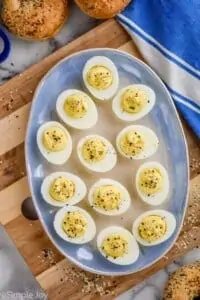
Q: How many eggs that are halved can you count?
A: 12